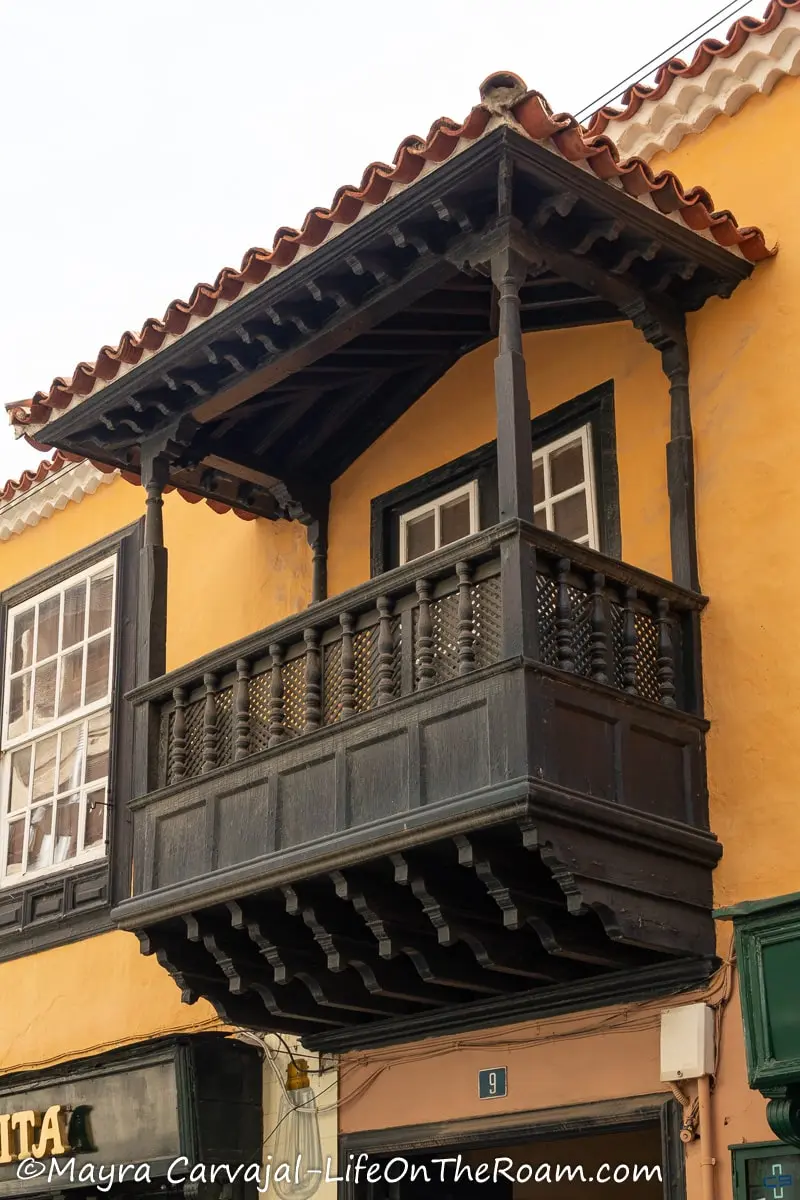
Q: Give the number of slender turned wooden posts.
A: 13